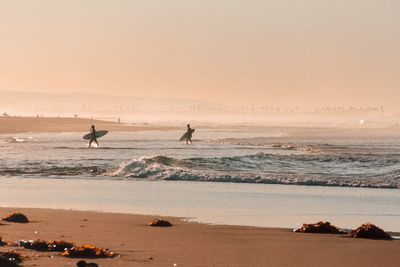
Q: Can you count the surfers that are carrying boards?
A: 2